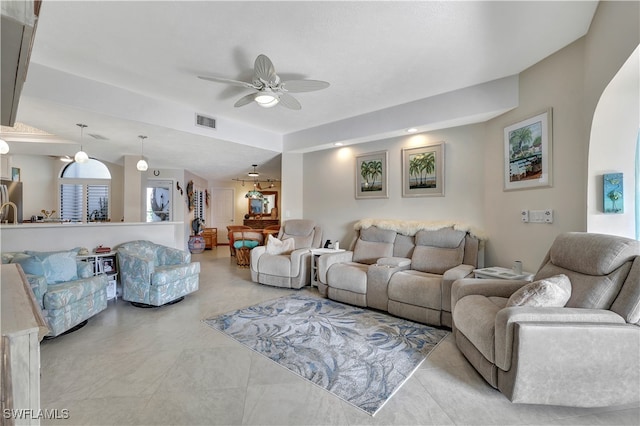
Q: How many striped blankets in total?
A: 0